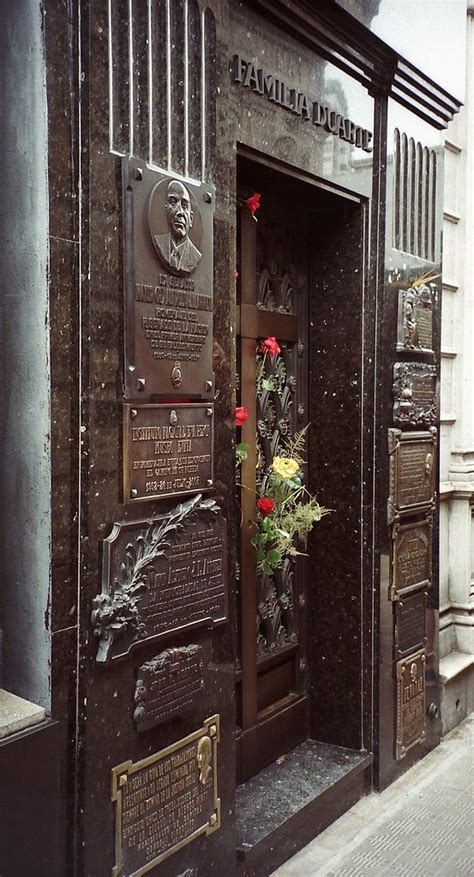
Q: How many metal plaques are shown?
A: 11